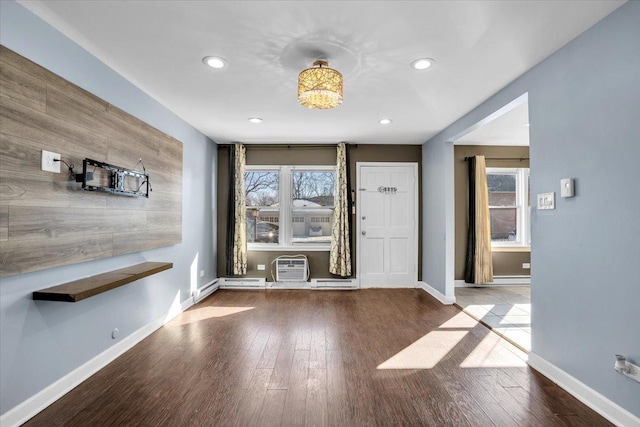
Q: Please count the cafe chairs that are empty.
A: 0